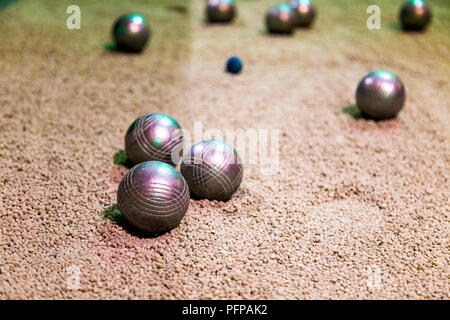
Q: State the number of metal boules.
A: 9